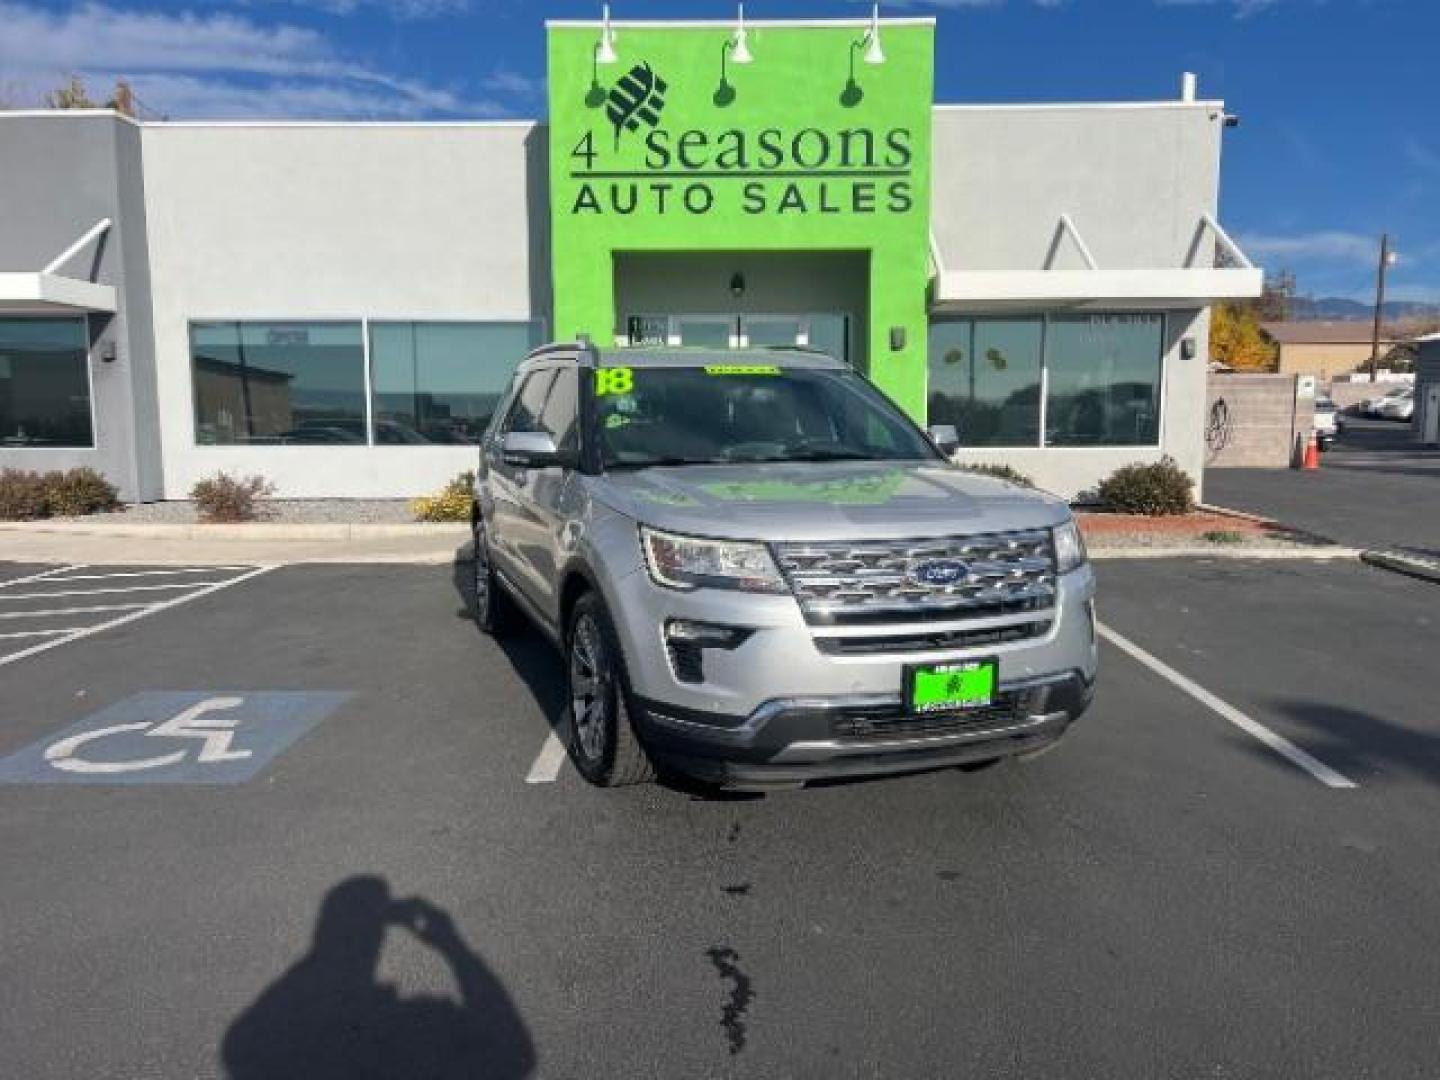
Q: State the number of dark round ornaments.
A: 3